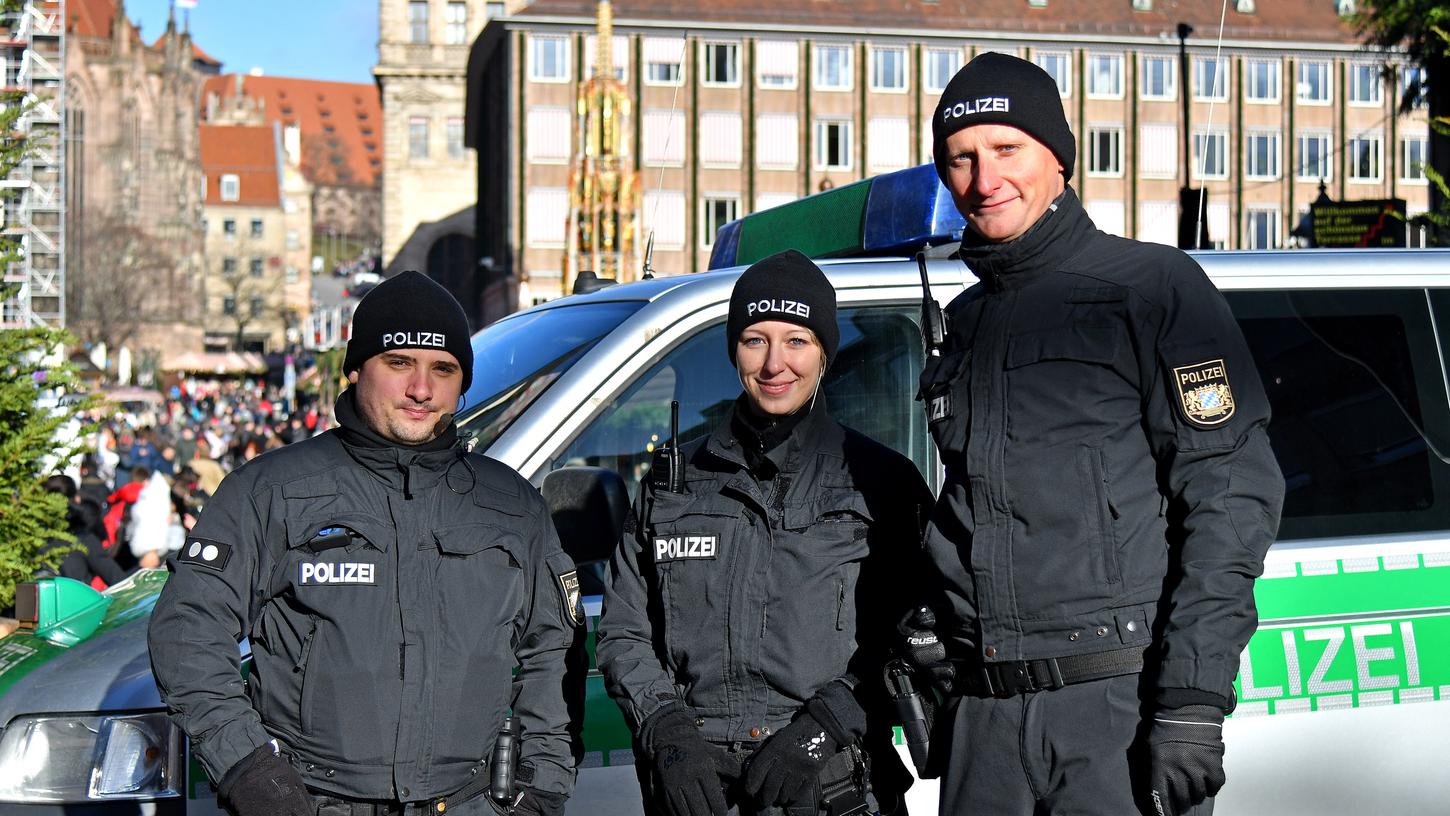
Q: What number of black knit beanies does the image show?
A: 3